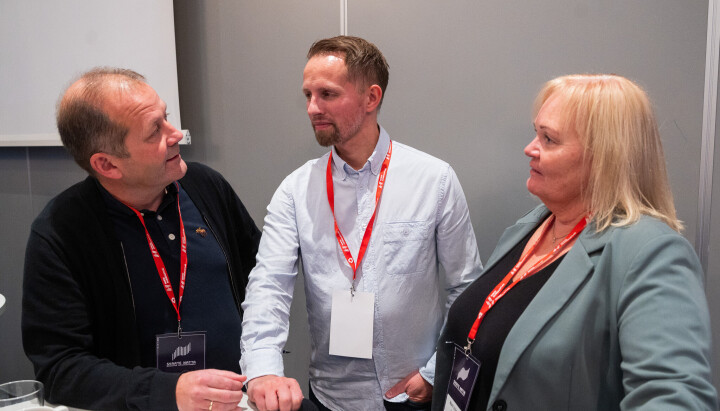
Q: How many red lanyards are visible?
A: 3